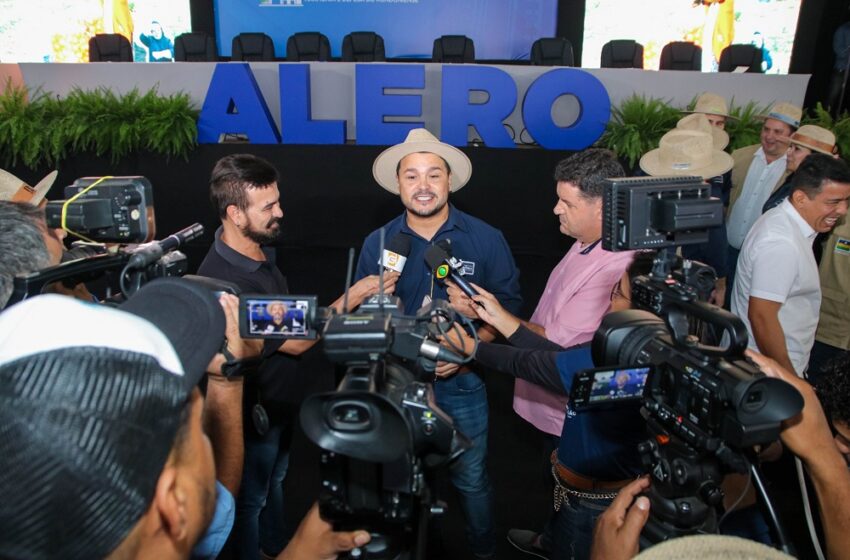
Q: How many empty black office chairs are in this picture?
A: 10